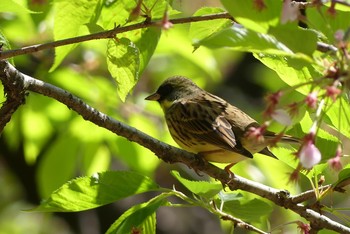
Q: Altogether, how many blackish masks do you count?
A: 1